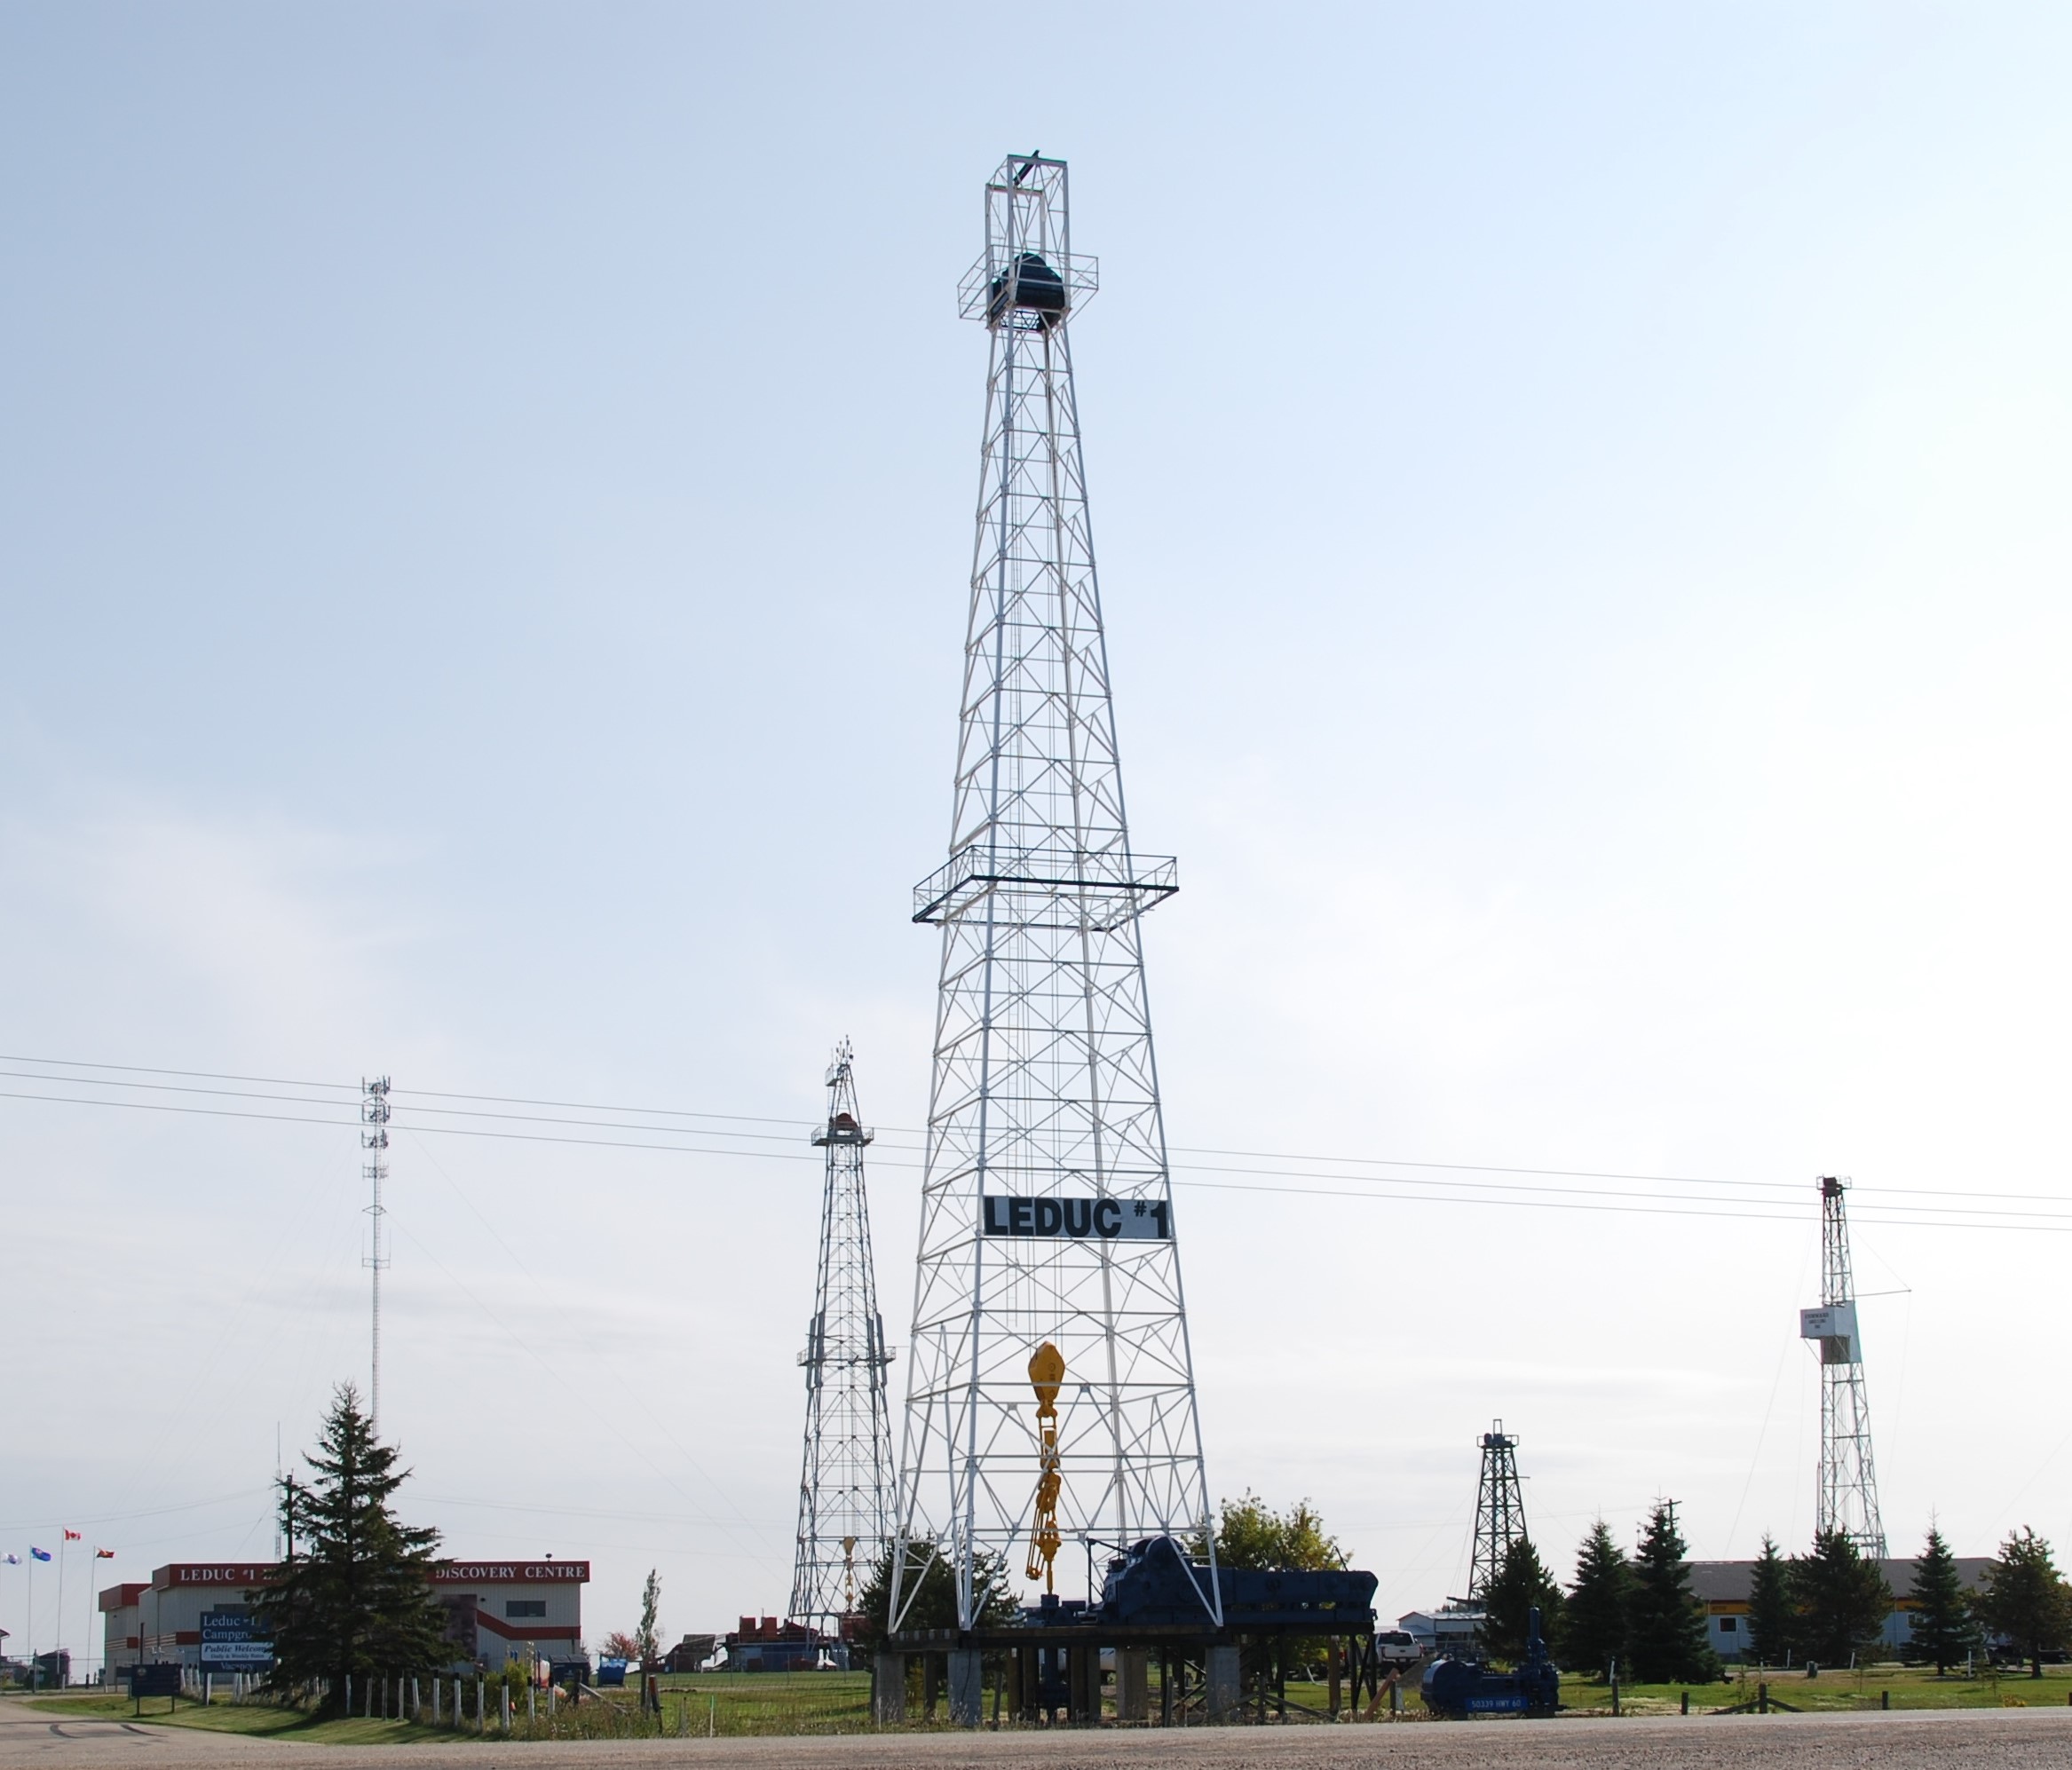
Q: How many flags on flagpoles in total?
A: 4